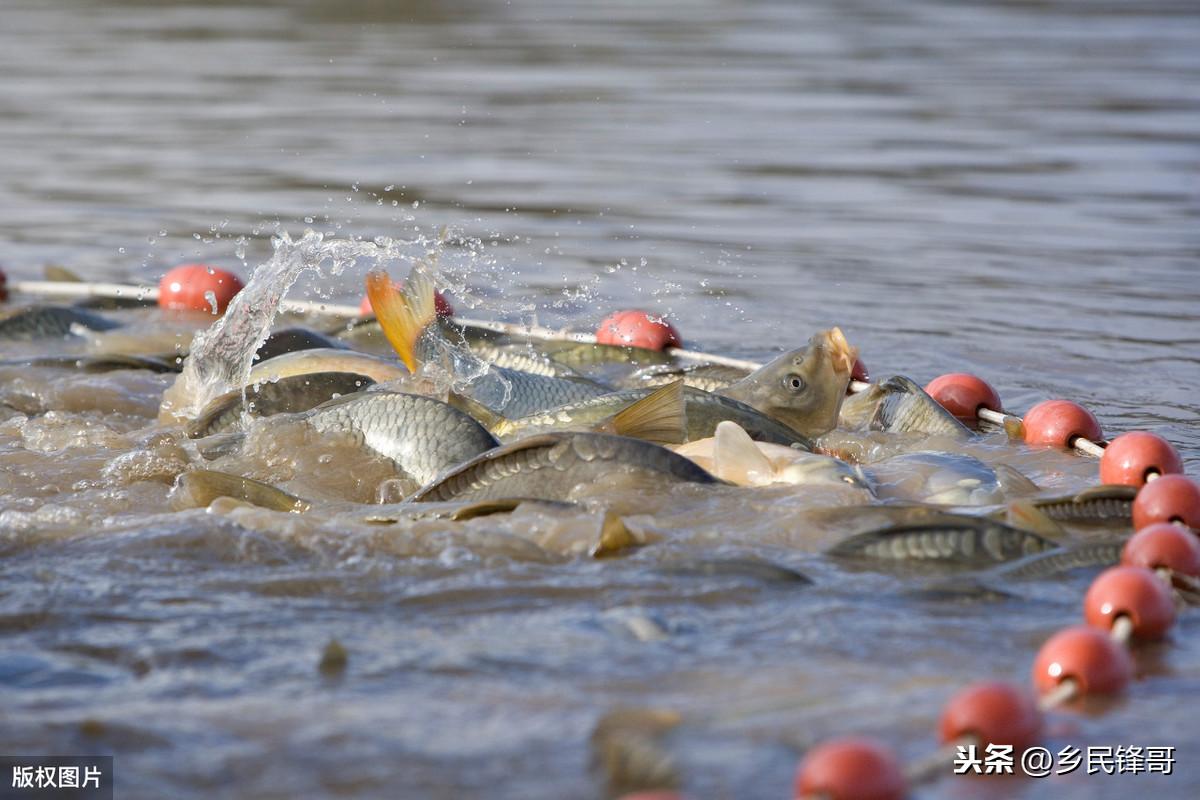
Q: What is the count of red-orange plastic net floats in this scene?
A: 15